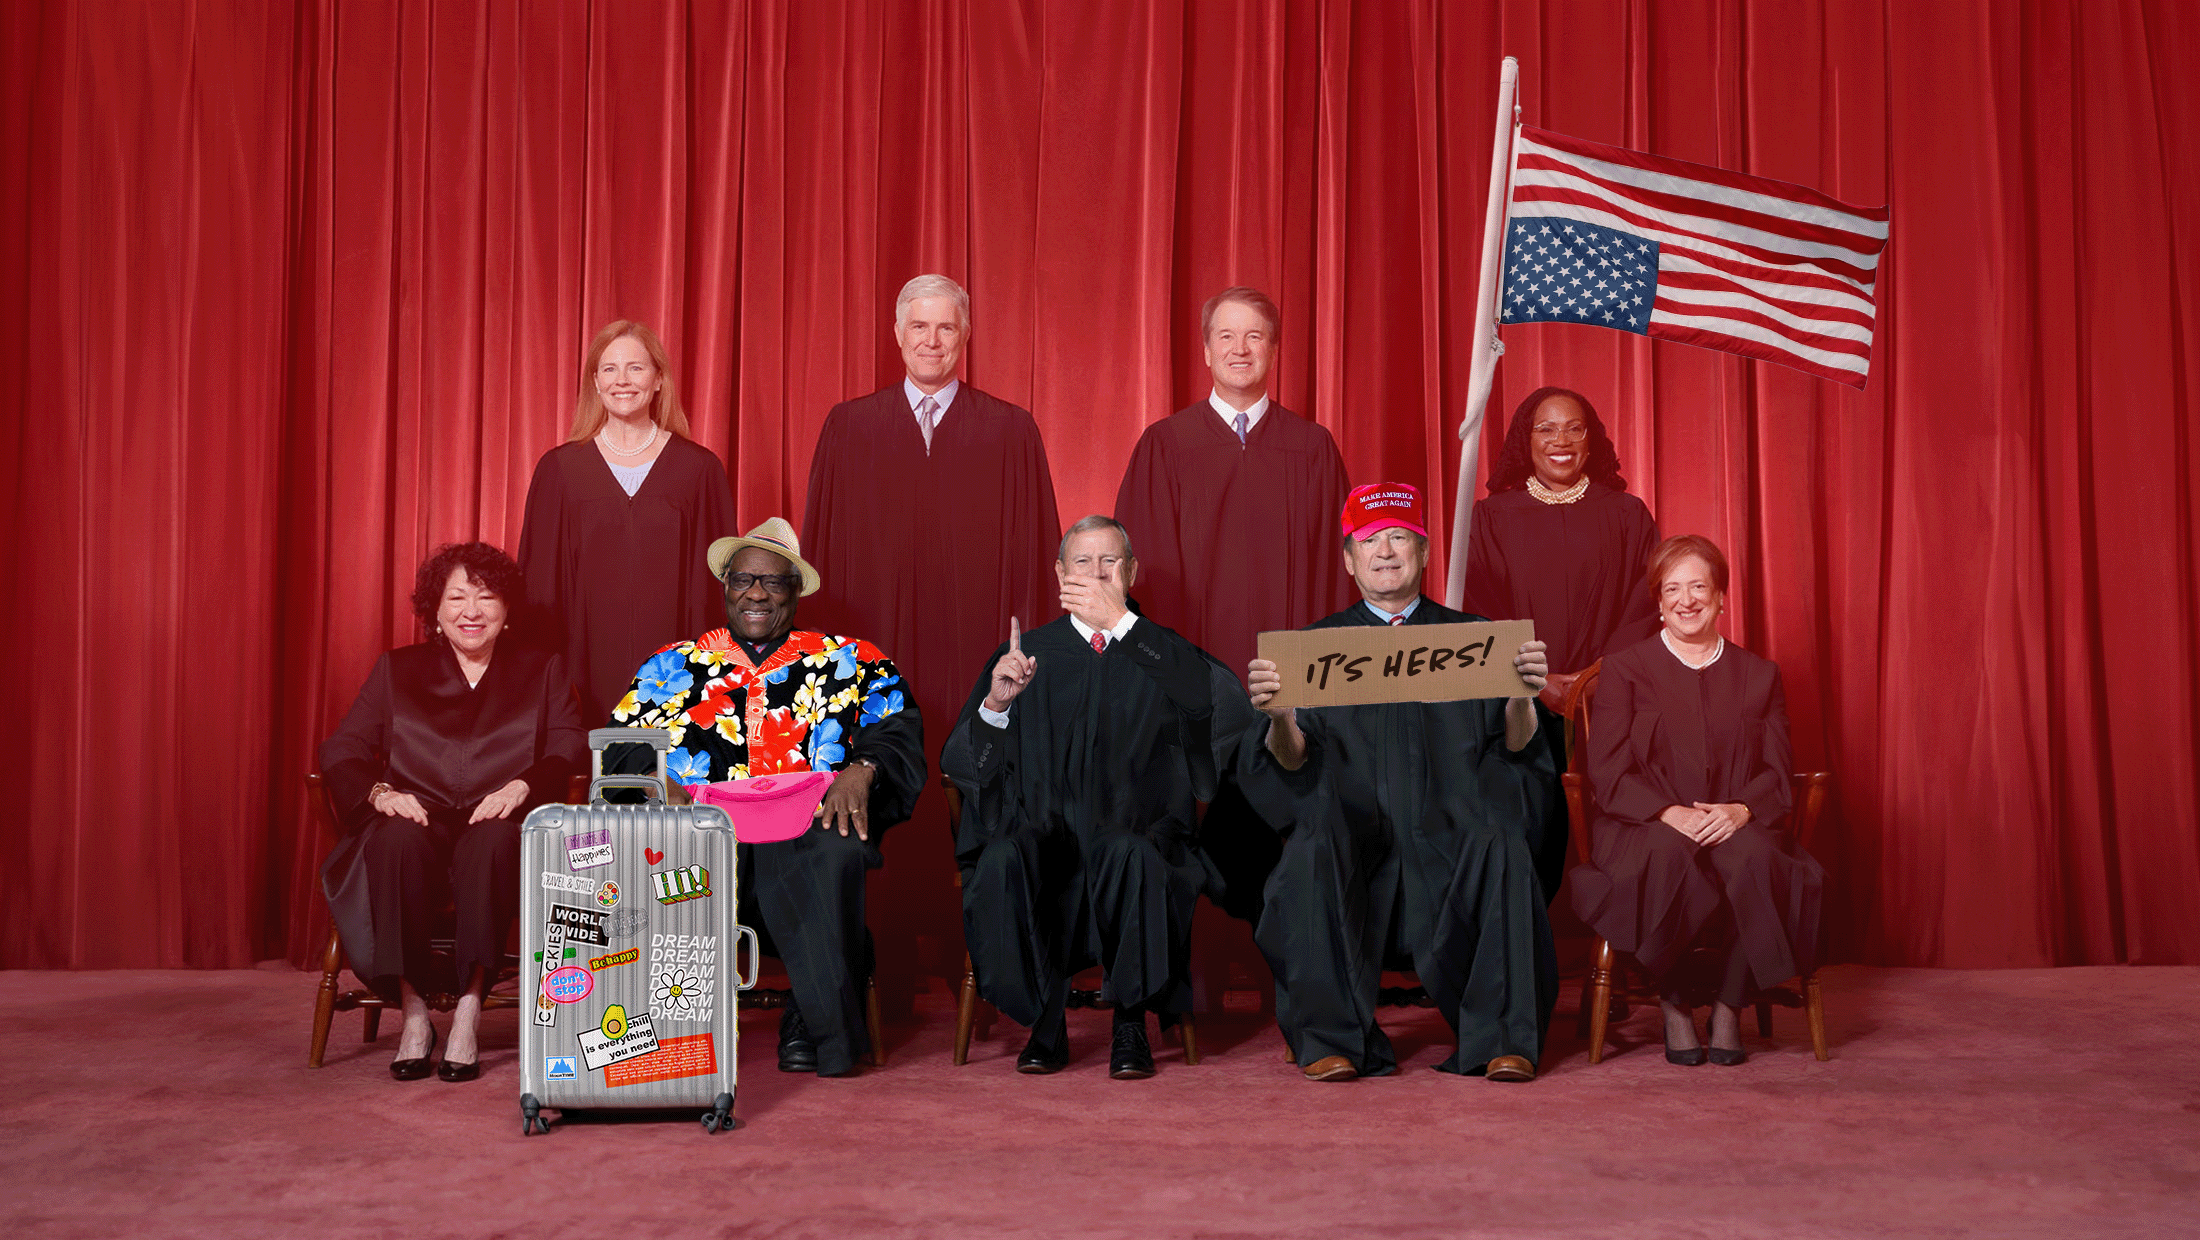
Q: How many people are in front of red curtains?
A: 9